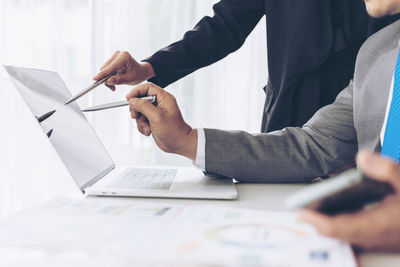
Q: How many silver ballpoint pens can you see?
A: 2